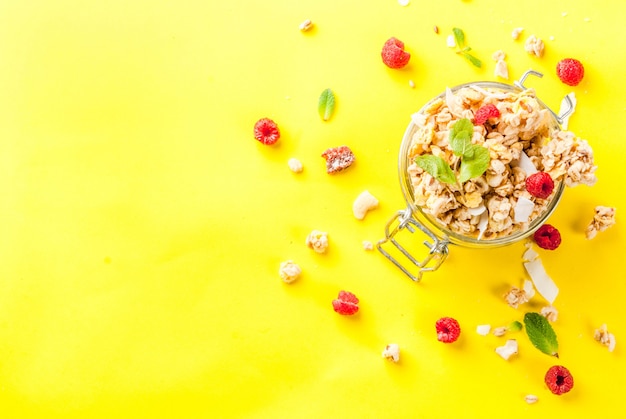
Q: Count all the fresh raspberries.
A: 9